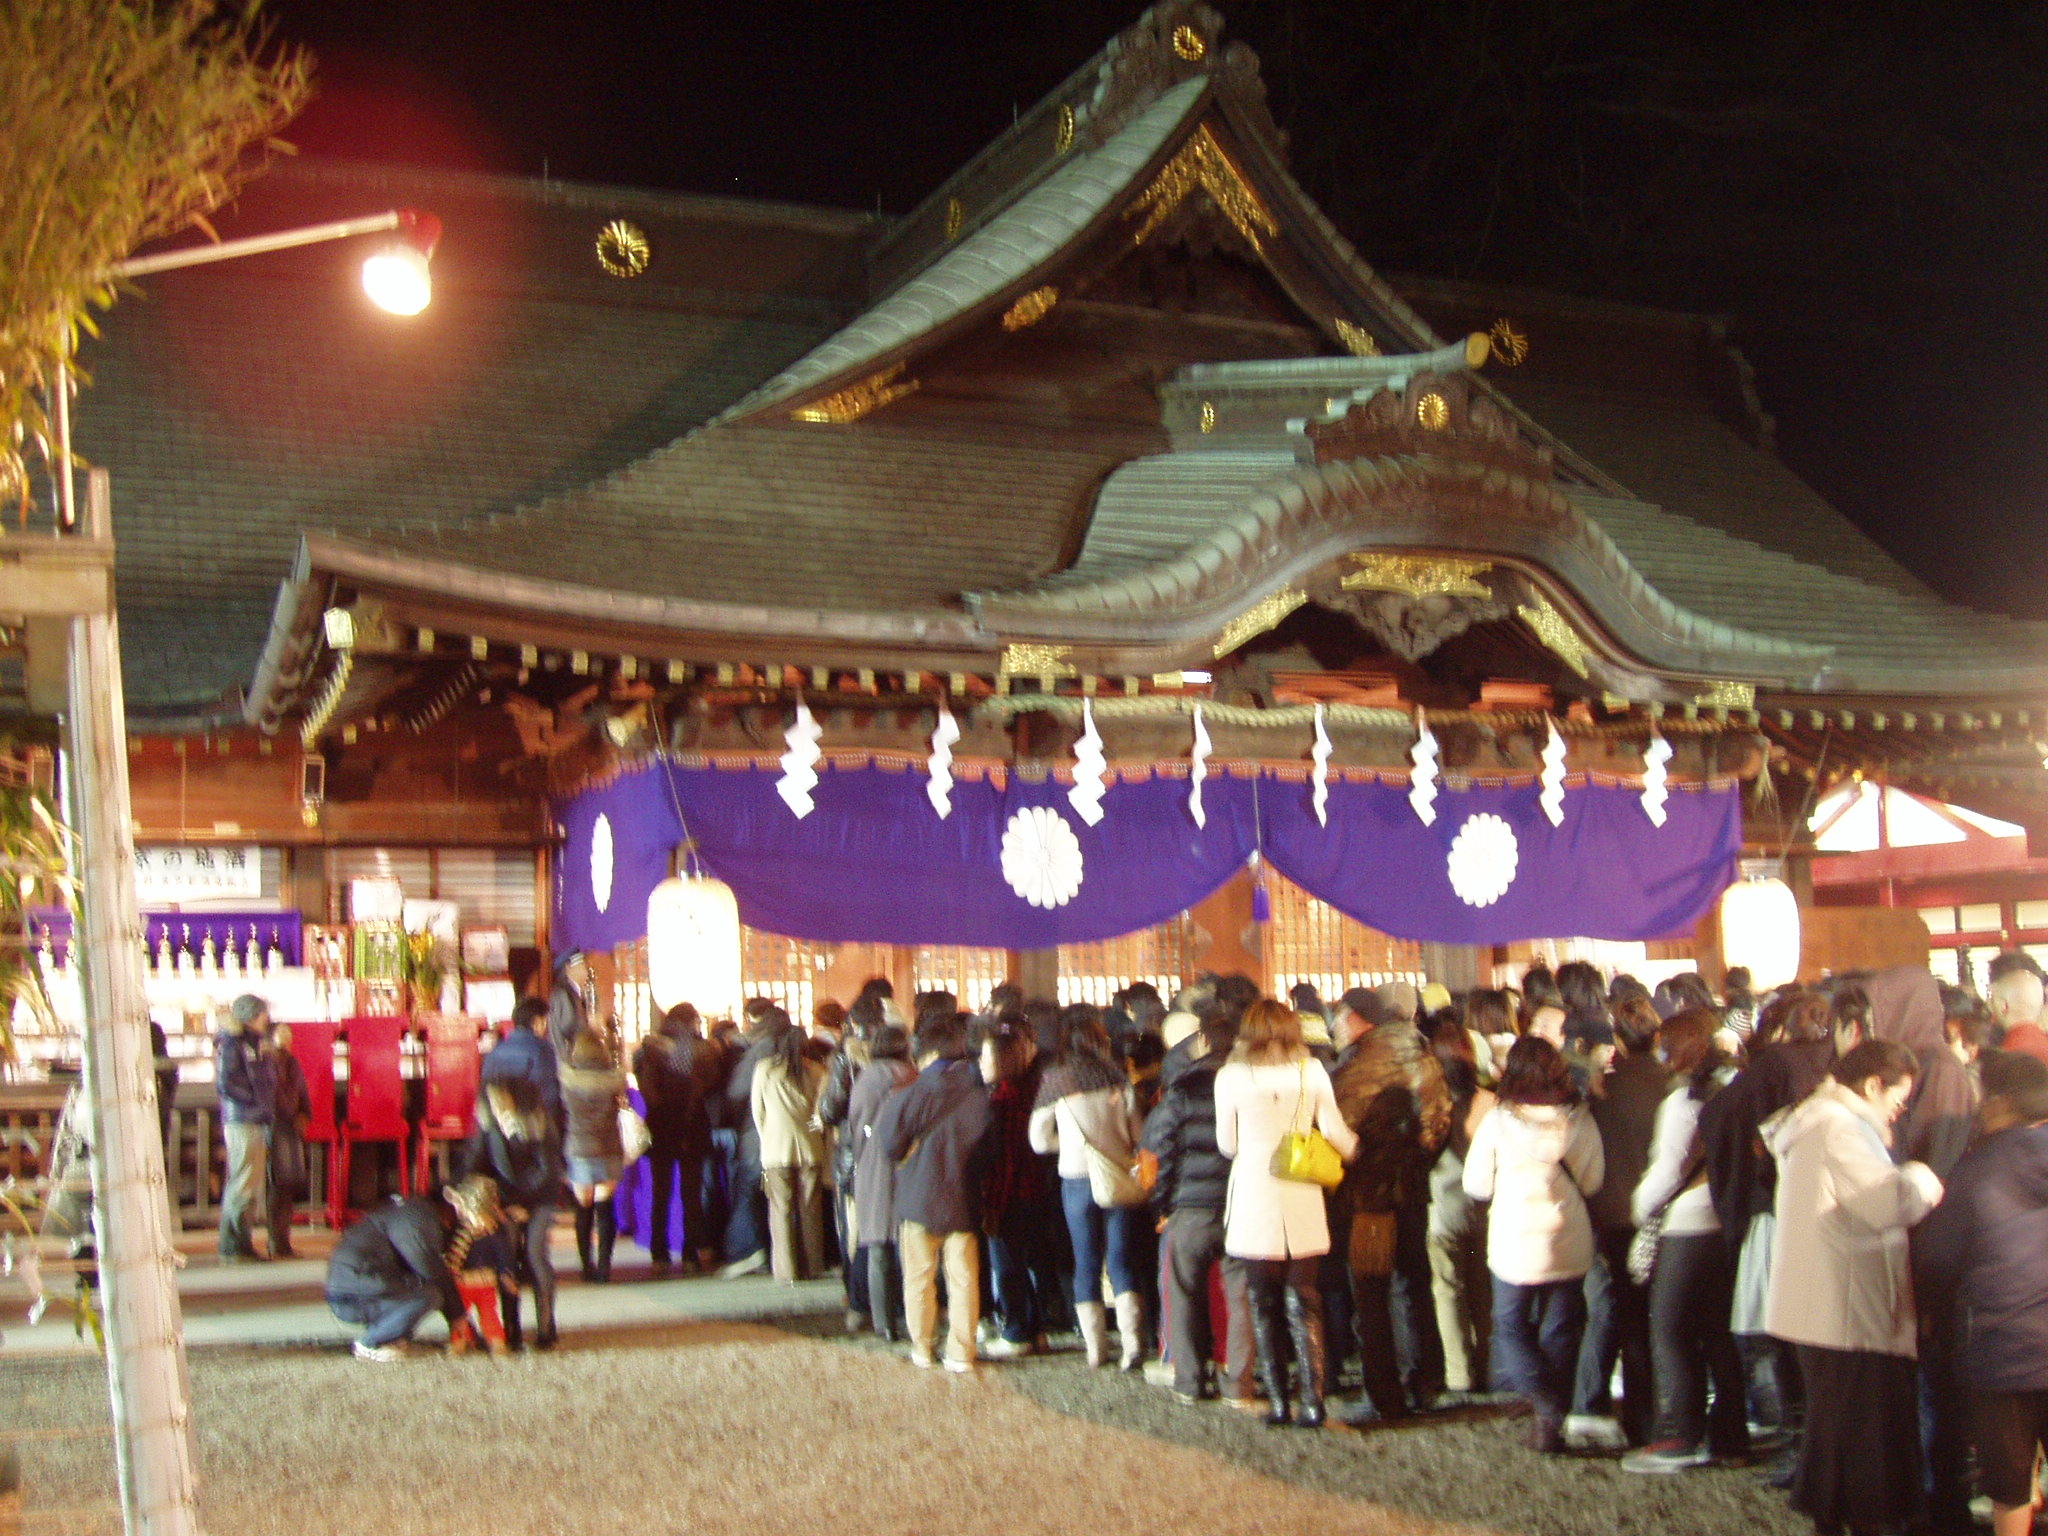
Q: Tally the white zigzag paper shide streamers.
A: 8